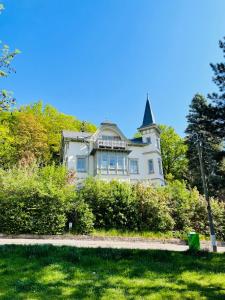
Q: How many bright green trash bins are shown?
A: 1